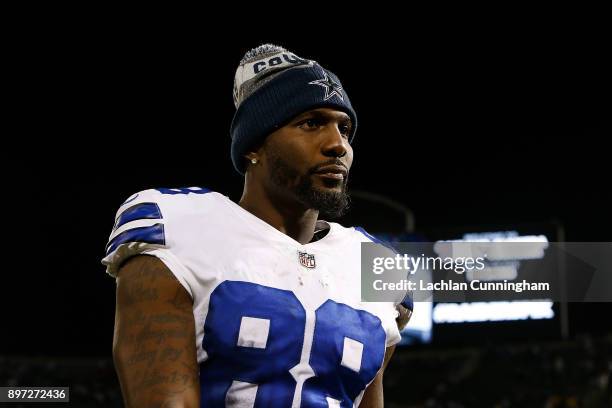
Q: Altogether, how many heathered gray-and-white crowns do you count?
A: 1